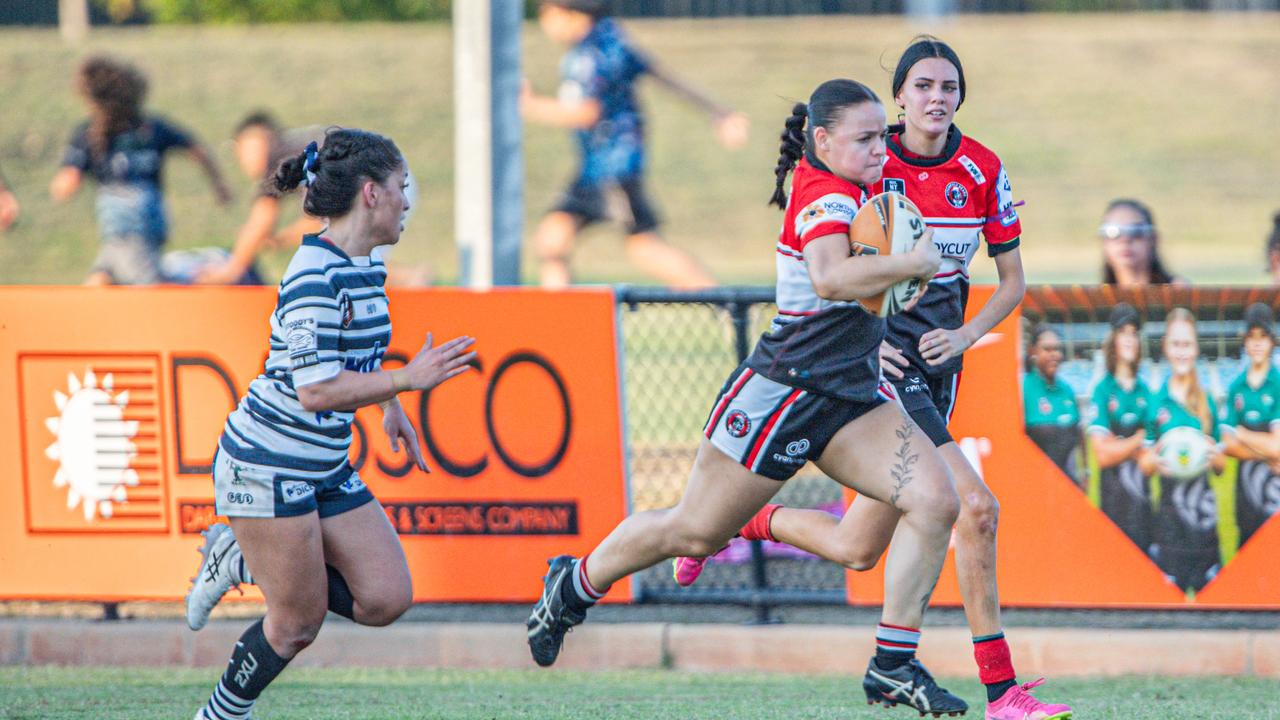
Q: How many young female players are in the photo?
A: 3